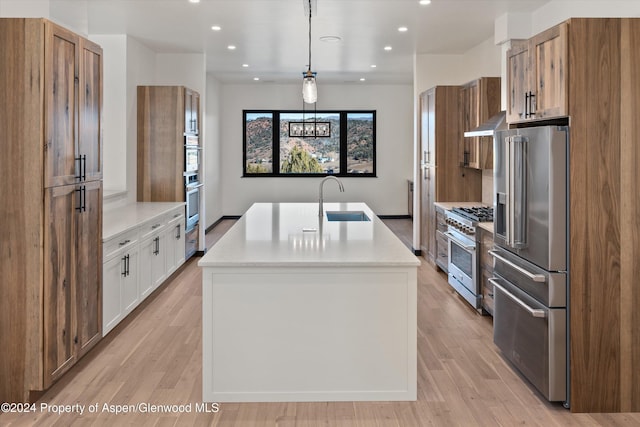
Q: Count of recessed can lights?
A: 10